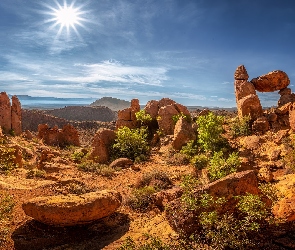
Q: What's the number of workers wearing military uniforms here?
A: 0